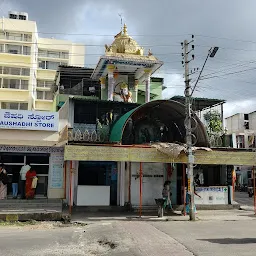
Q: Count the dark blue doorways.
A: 1